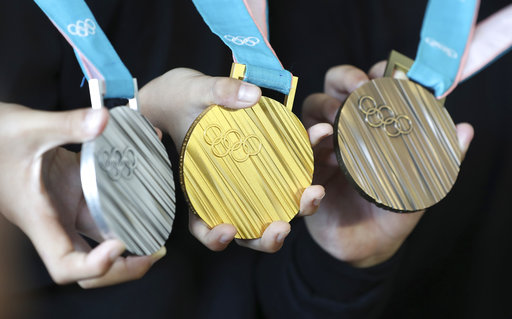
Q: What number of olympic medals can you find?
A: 3